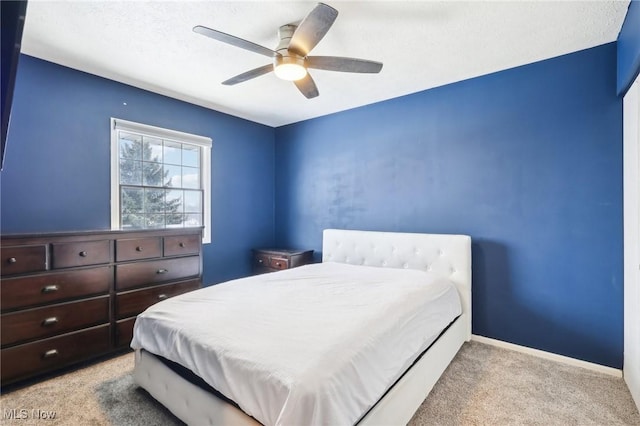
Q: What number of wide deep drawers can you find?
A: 6